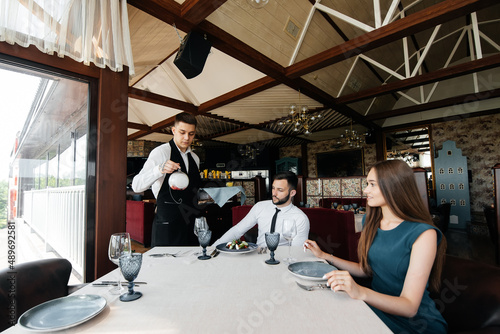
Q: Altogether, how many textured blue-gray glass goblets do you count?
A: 3